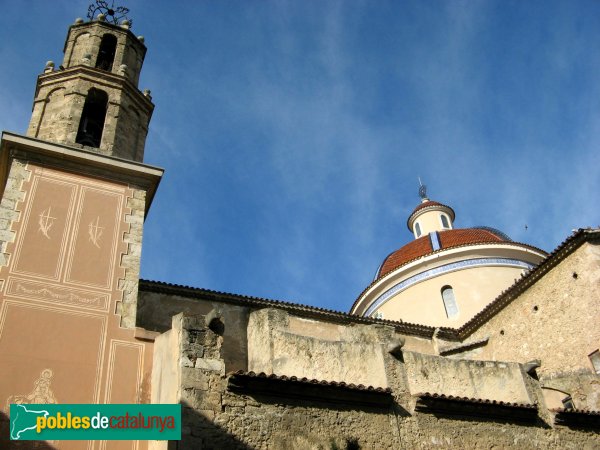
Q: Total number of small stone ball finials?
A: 8